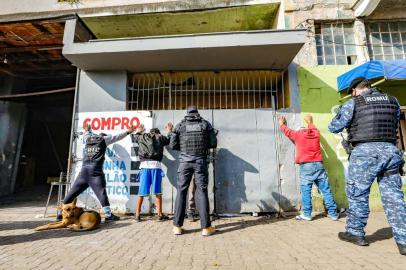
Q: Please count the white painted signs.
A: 1